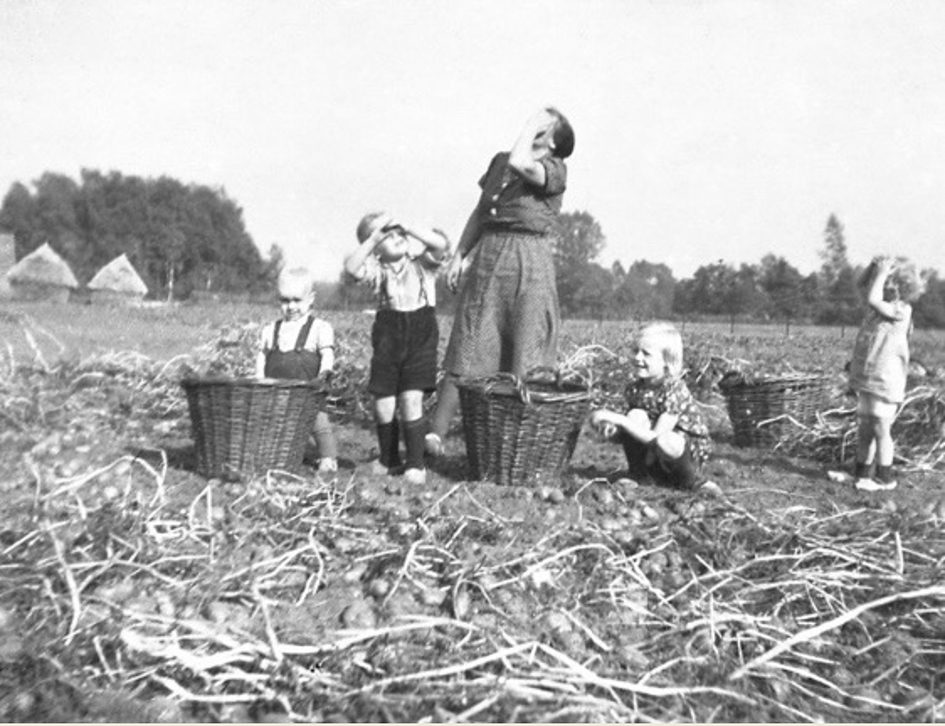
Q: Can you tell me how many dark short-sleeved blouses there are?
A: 1